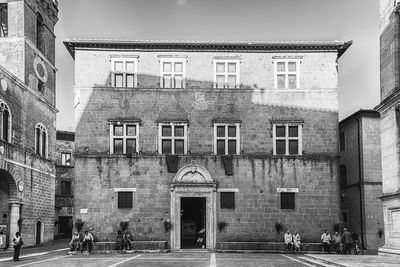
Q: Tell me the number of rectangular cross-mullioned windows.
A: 8